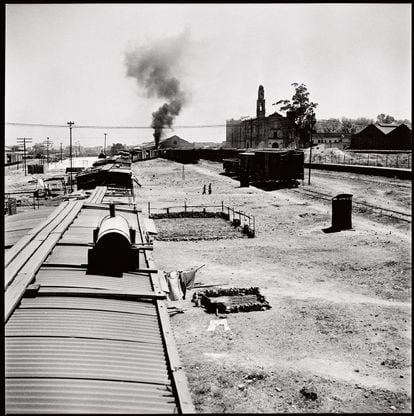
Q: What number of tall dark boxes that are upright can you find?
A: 1